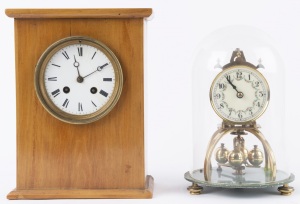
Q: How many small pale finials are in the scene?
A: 2